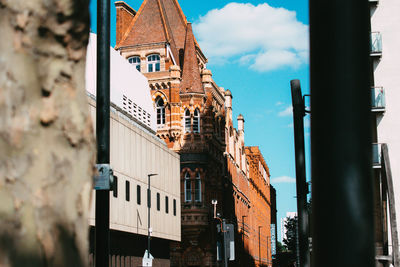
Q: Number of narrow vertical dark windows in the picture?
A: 7